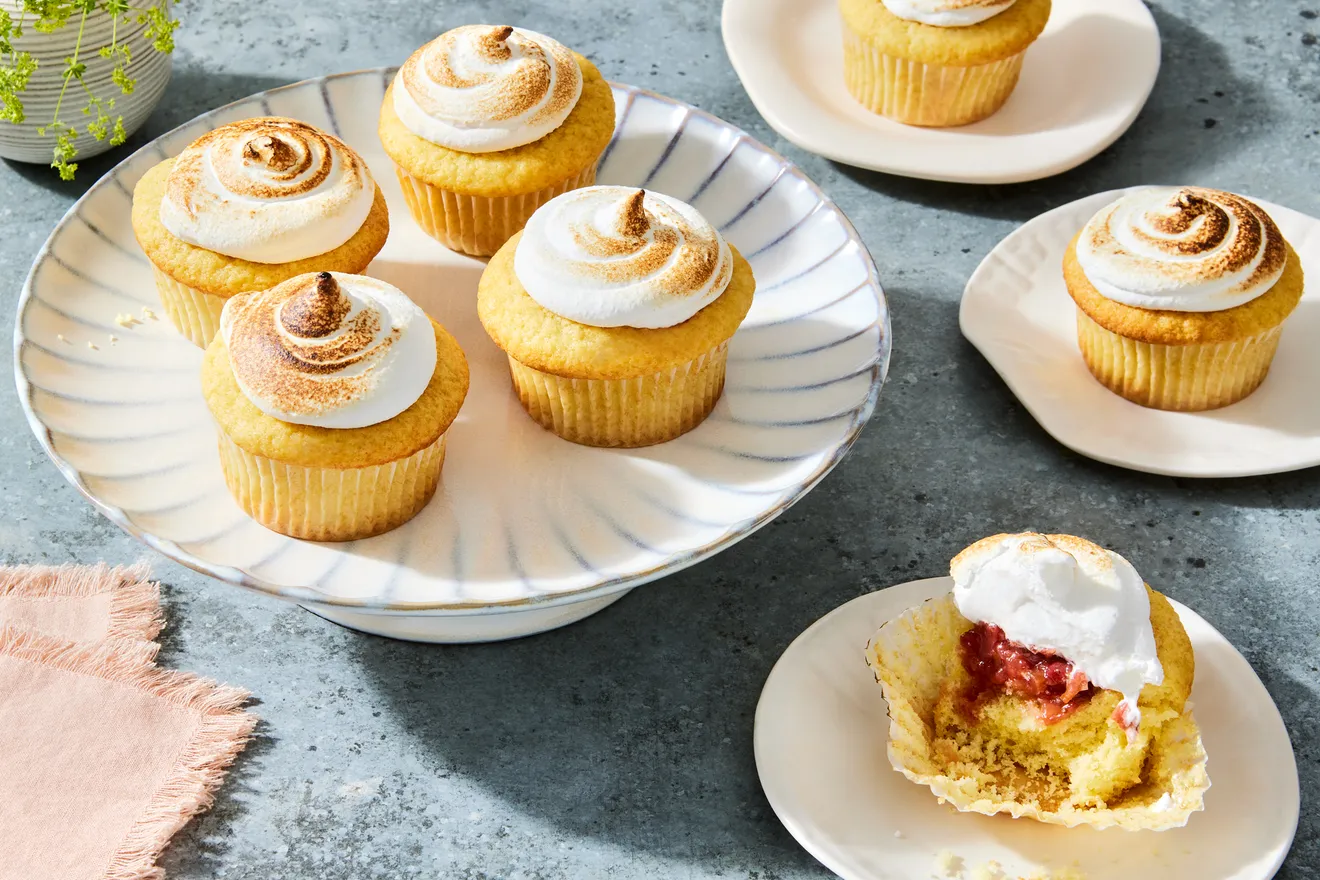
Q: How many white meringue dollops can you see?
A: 7